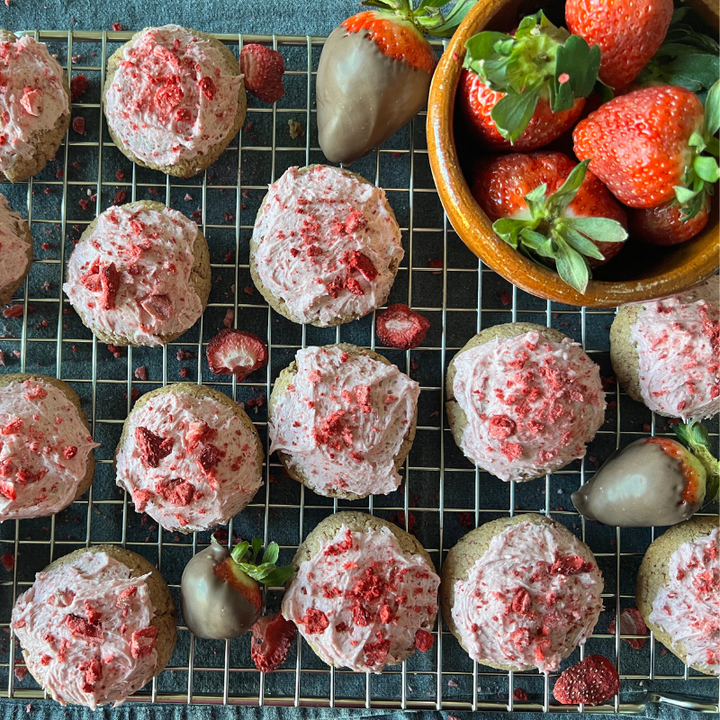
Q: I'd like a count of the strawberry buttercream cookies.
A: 14